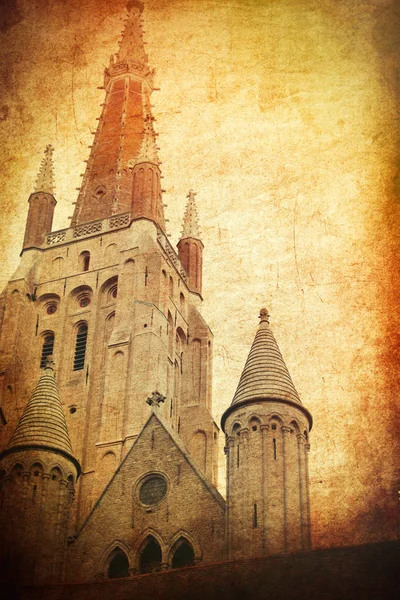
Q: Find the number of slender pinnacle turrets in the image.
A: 3